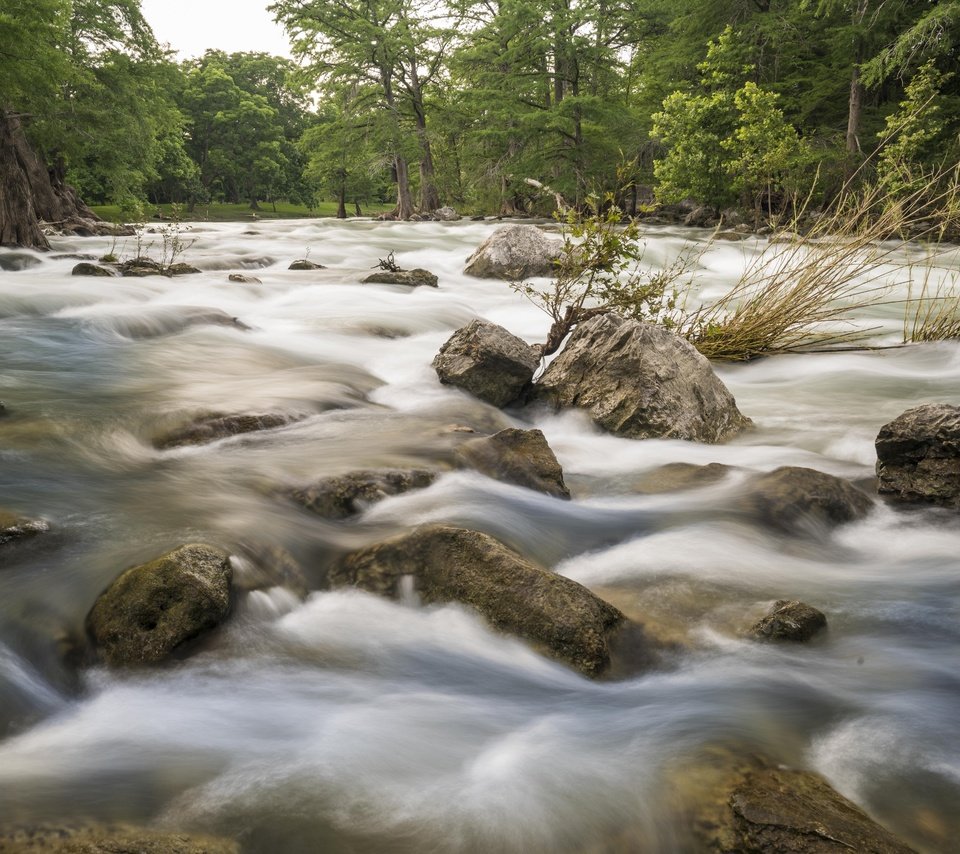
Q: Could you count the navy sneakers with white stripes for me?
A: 0